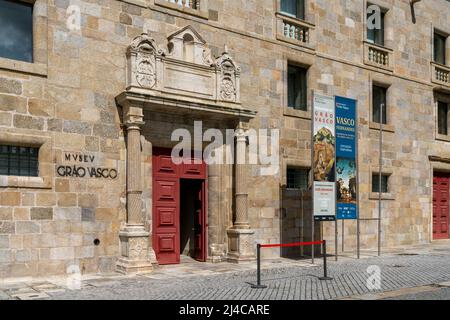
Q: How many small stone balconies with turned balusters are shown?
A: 4